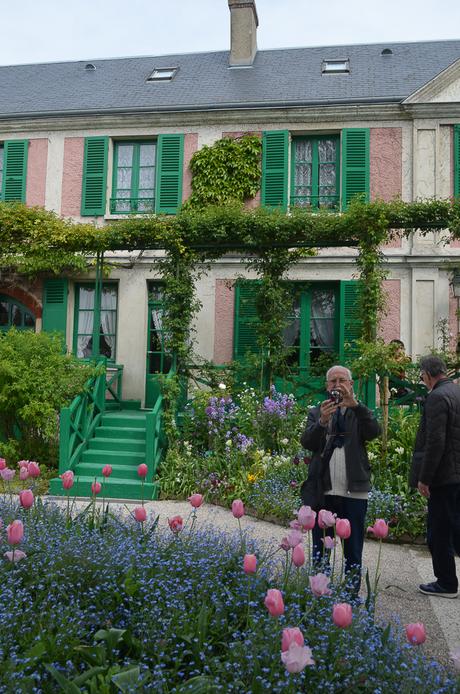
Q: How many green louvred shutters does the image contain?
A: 9